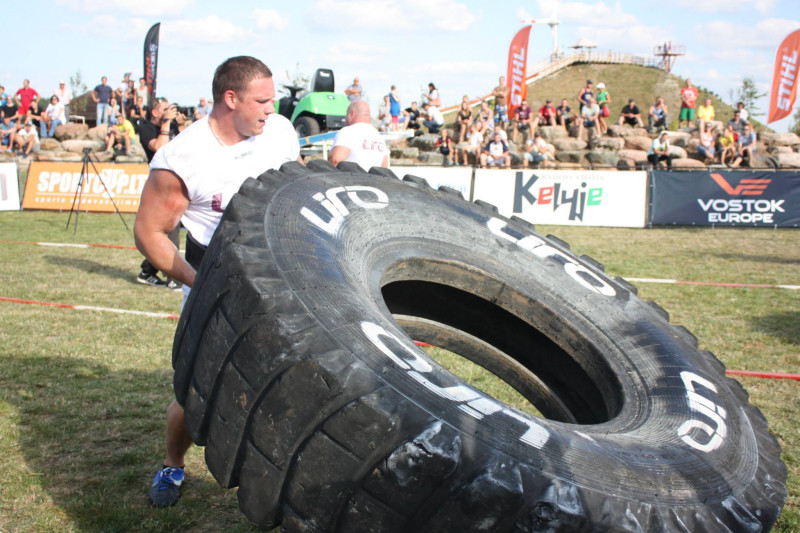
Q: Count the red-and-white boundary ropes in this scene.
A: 2